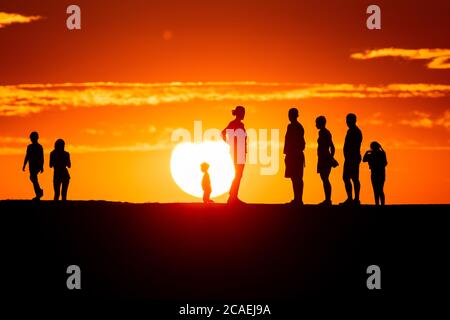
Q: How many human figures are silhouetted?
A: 8